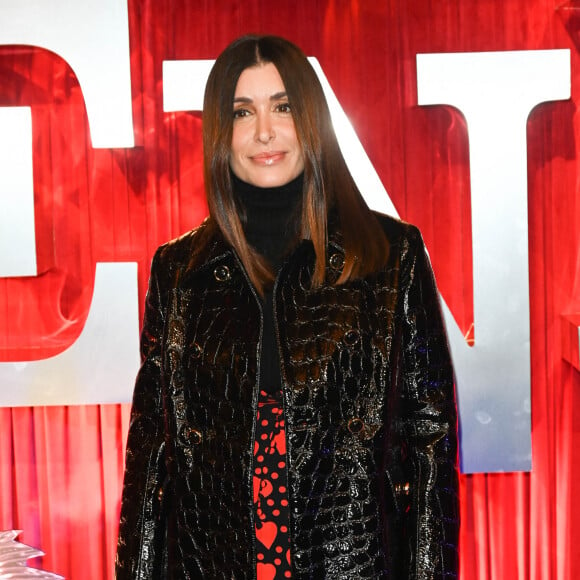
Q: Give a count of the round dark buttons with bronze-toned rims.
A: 6